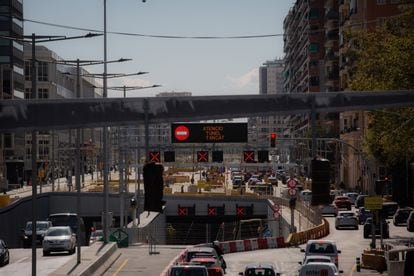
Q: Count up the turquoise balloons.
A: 0